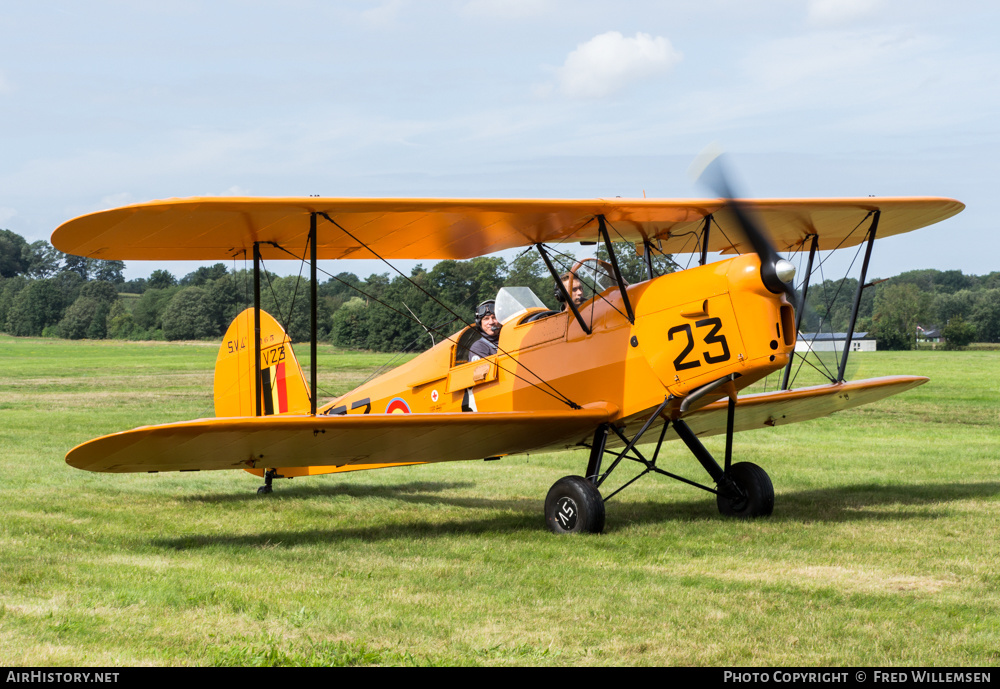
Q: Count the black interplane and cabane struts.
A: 8